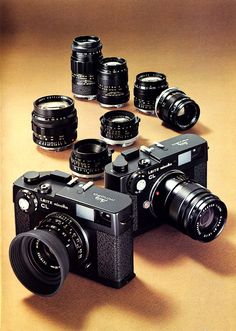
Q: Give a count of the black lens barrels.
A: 9